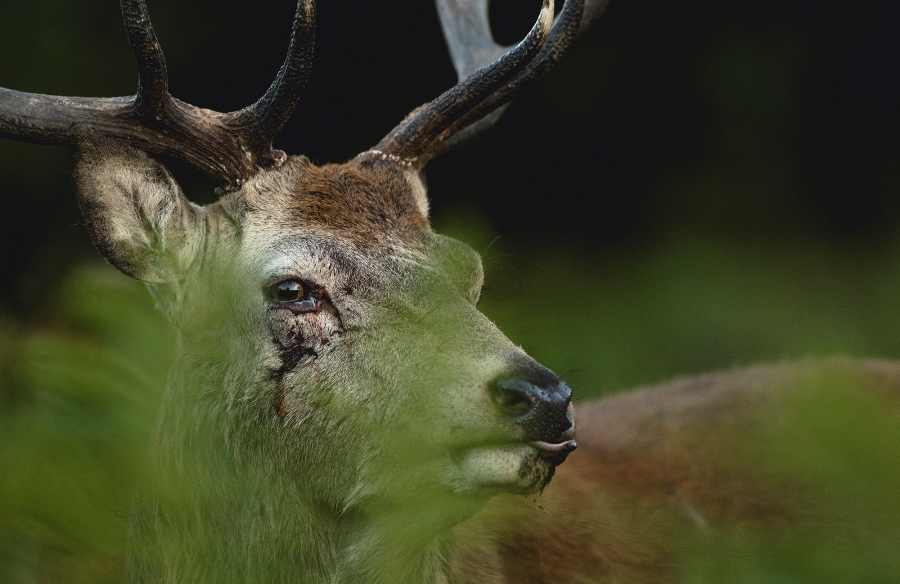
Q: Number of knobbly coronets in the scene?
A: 2